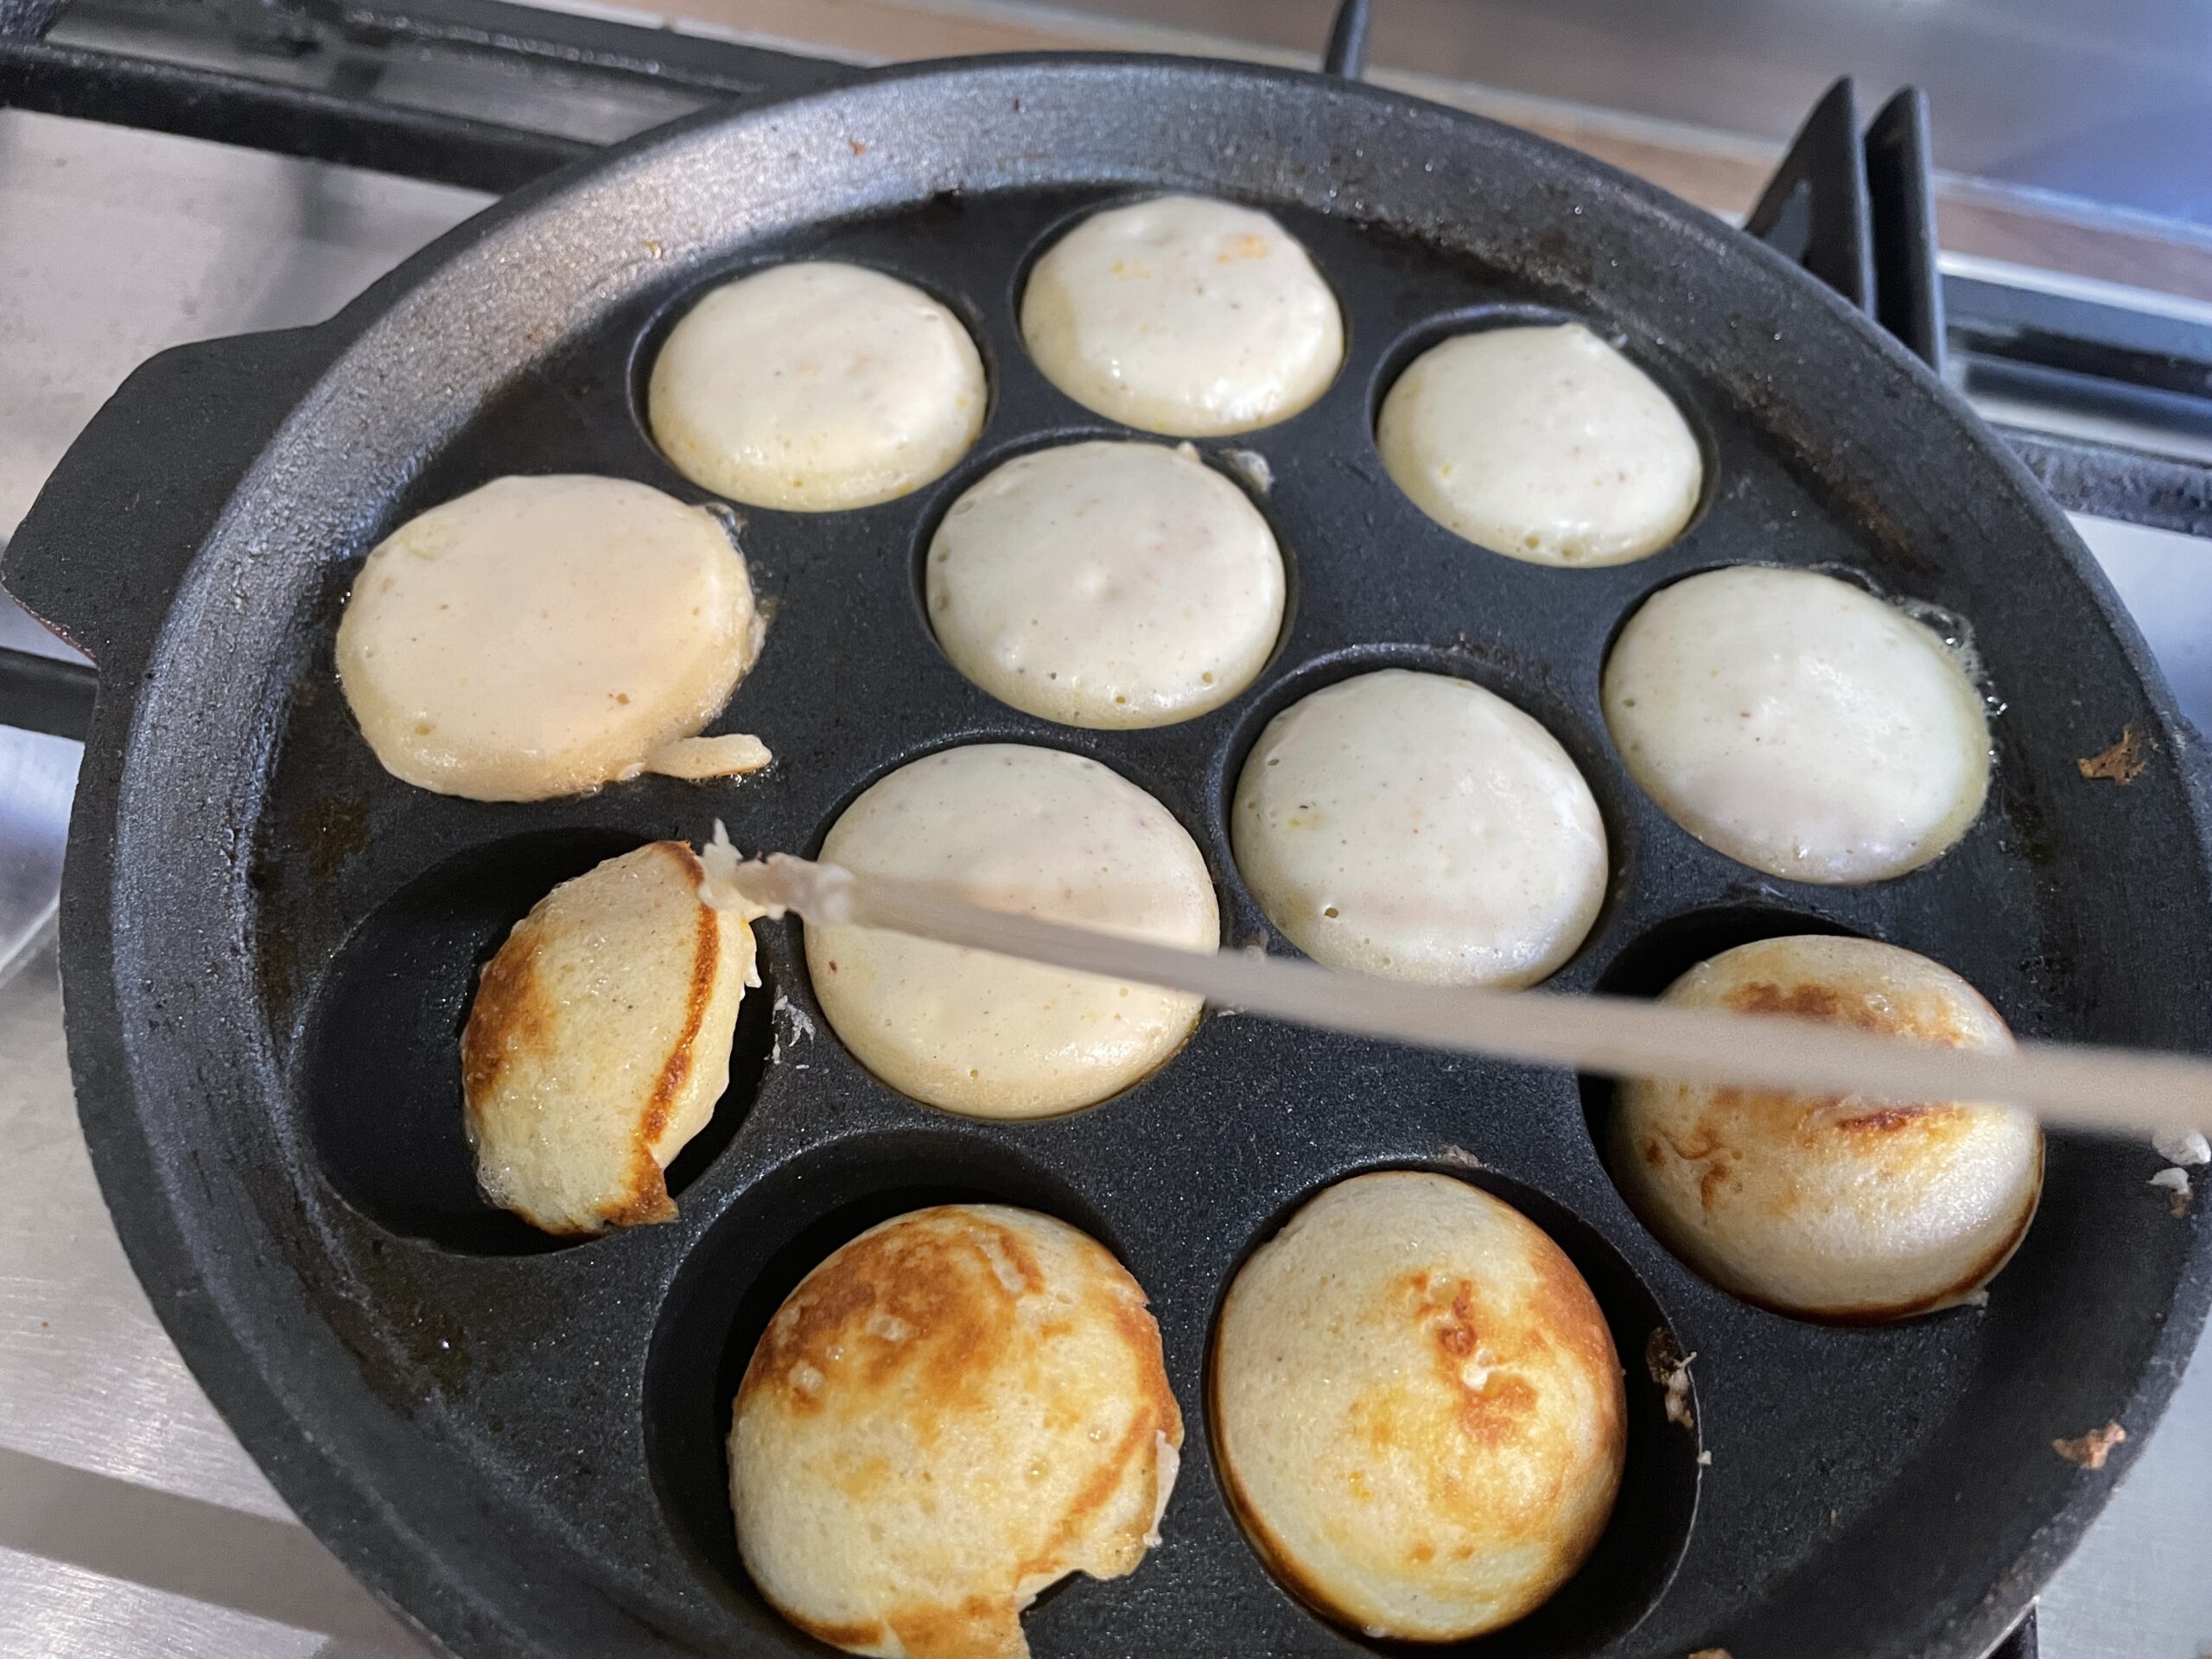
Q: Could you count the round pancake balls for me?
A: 12